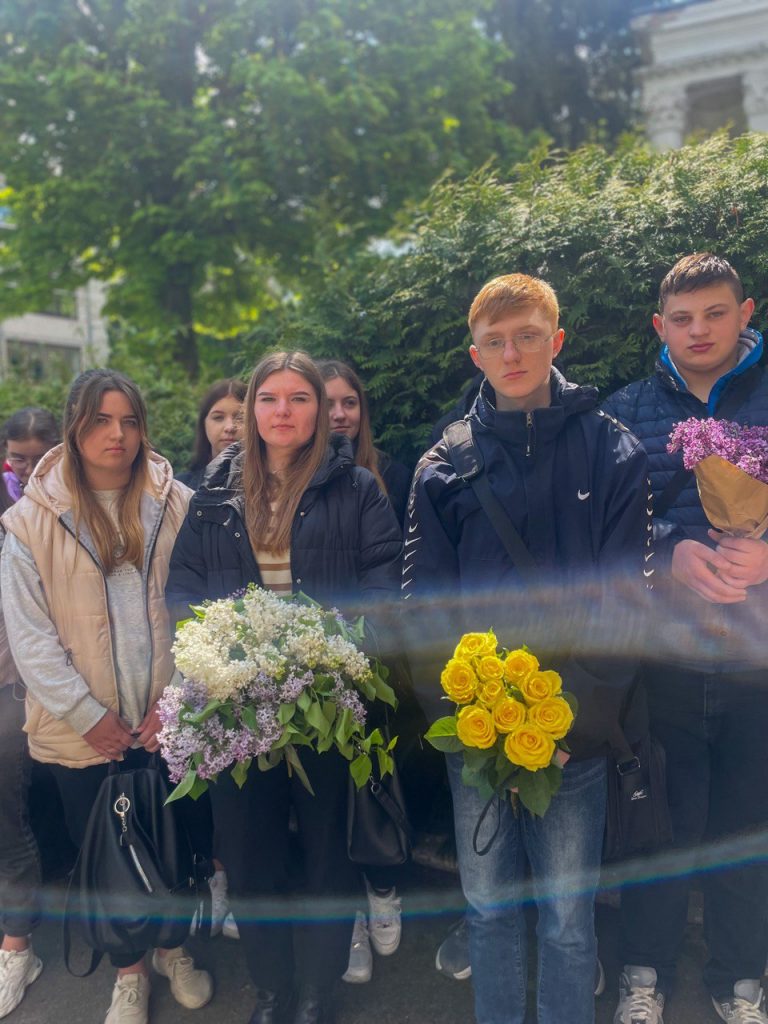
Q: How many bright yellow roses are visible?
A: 10